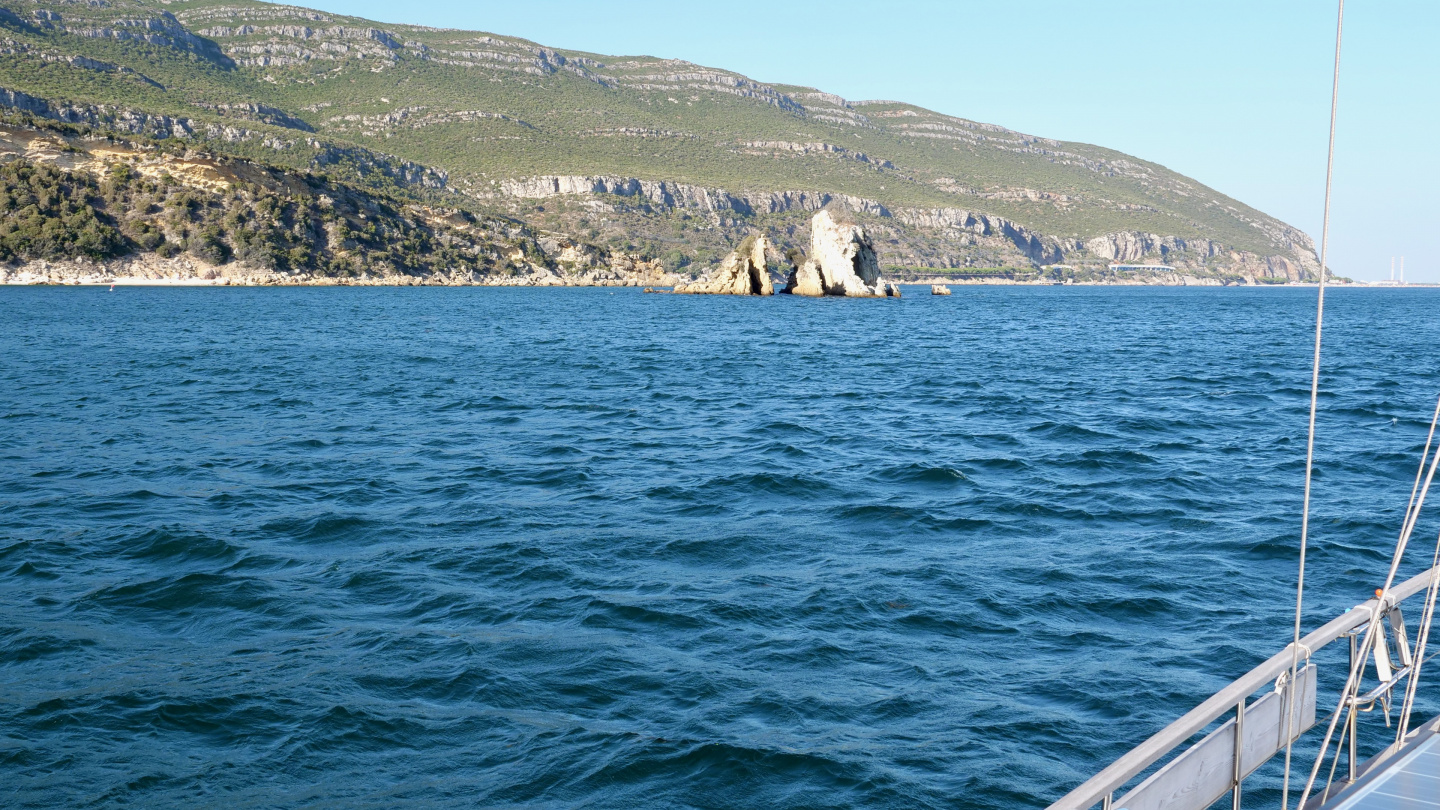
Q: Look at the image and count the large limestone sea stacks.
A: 2